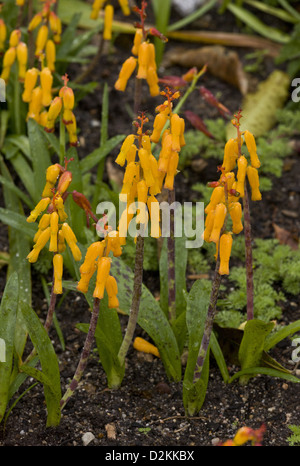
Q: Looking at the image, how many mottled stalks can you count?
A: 6